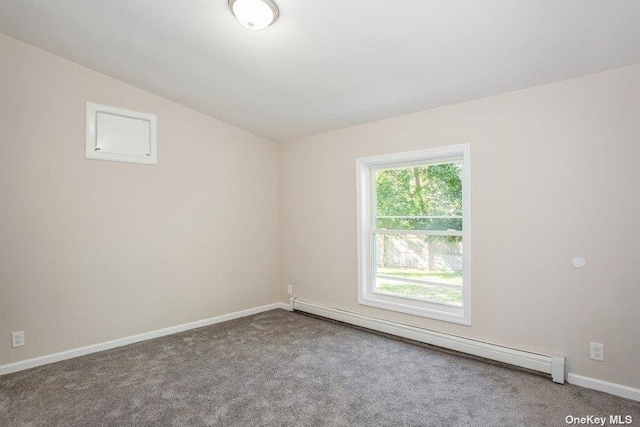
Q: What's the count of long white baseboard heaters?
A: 1